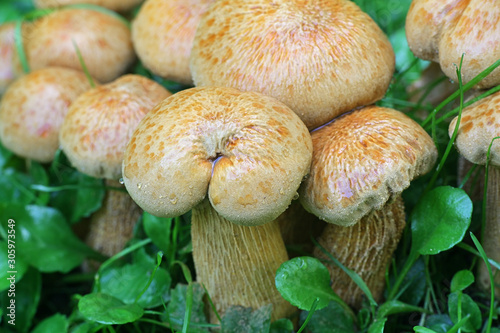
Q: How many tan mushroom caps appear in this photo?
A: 11